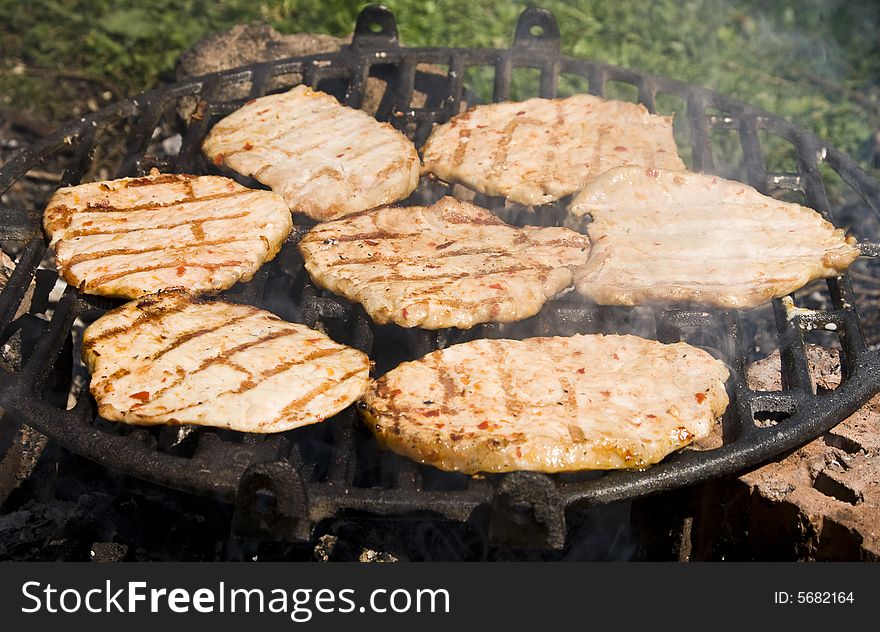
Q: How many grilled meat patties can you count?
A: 7